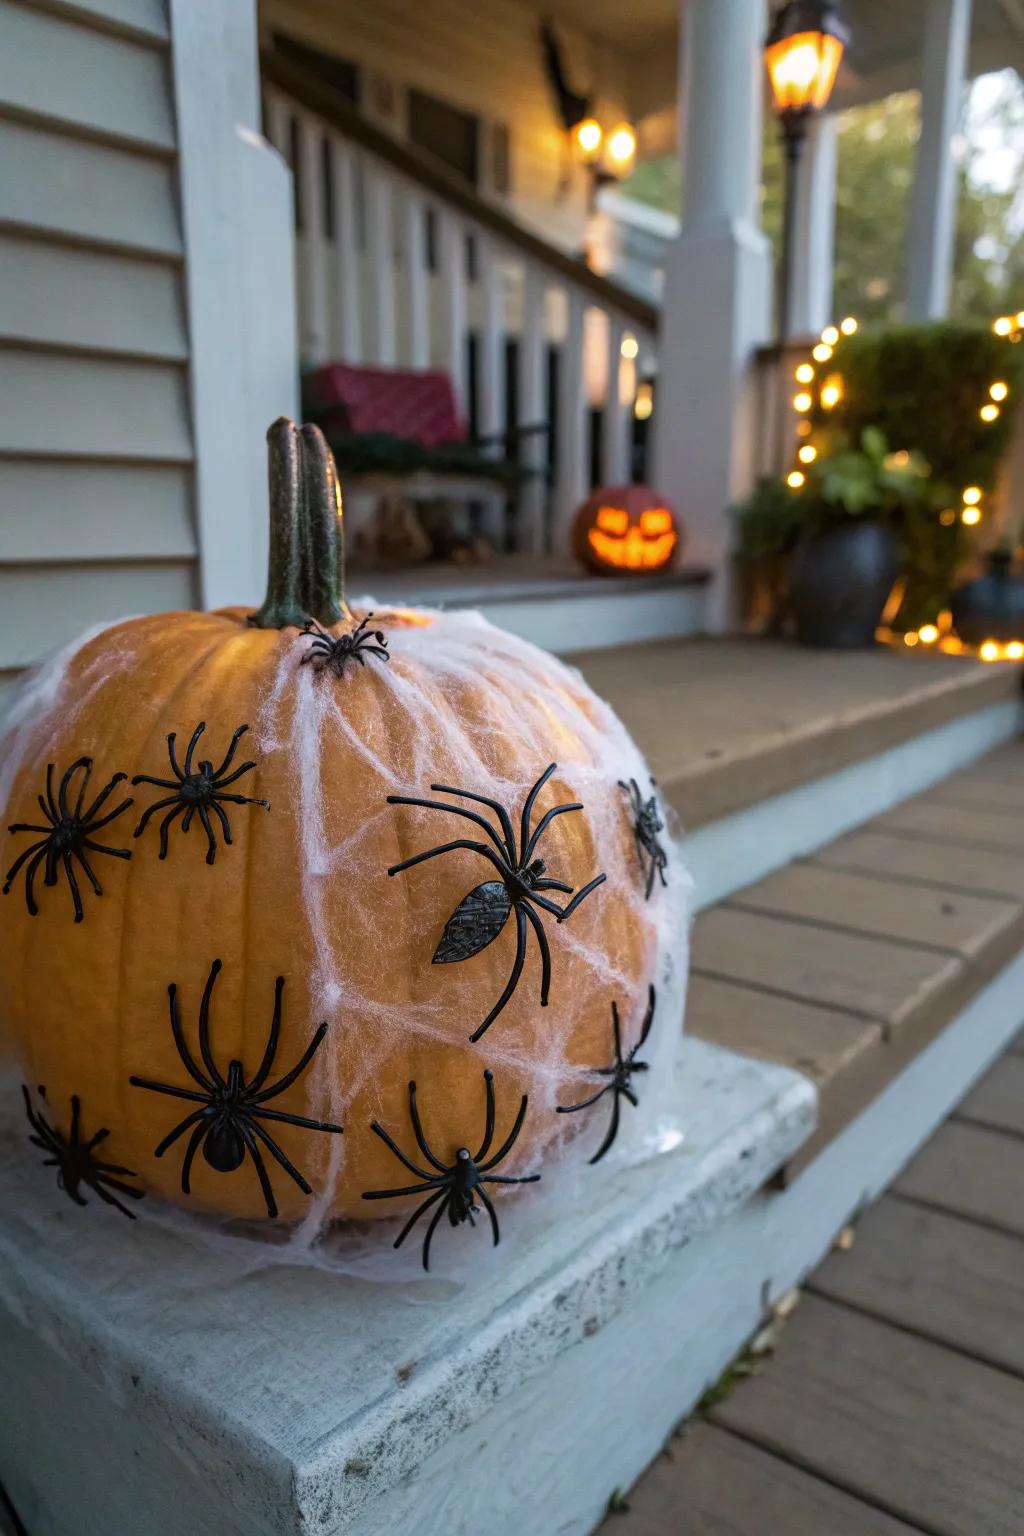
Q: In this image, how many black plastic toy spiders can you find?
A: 9